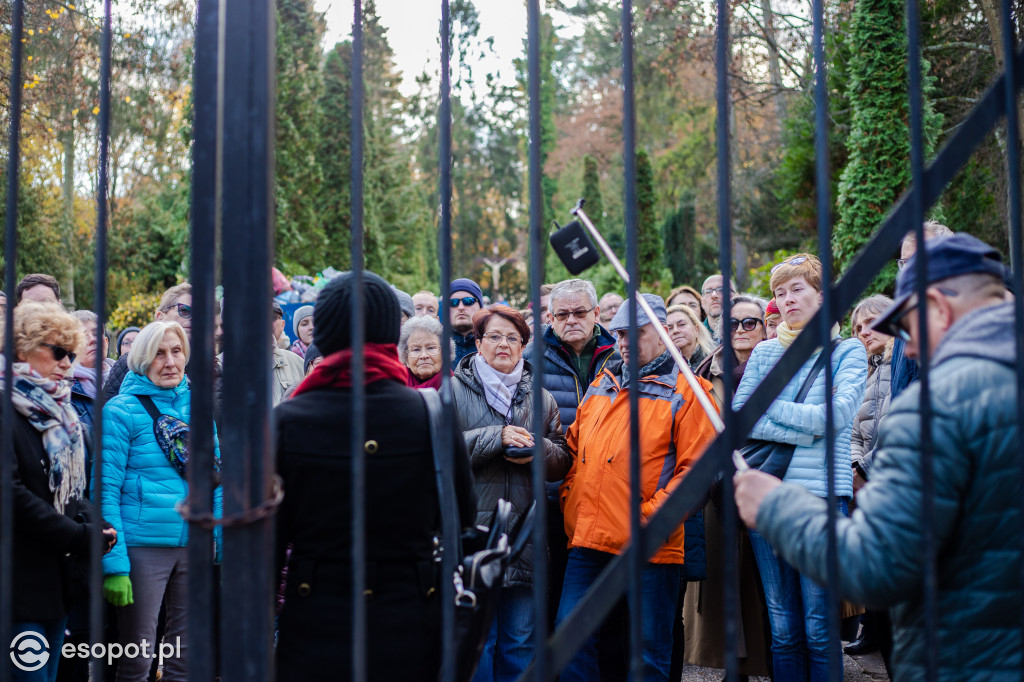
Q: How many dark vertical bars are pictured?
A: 12